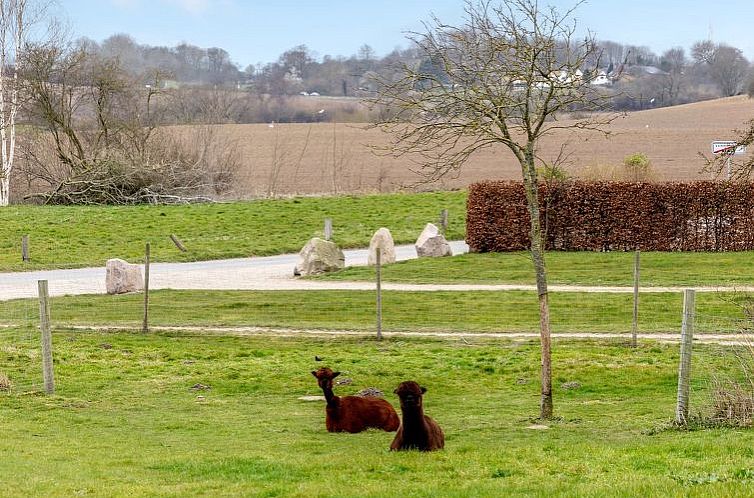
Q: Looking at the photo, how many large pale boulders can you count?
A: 4